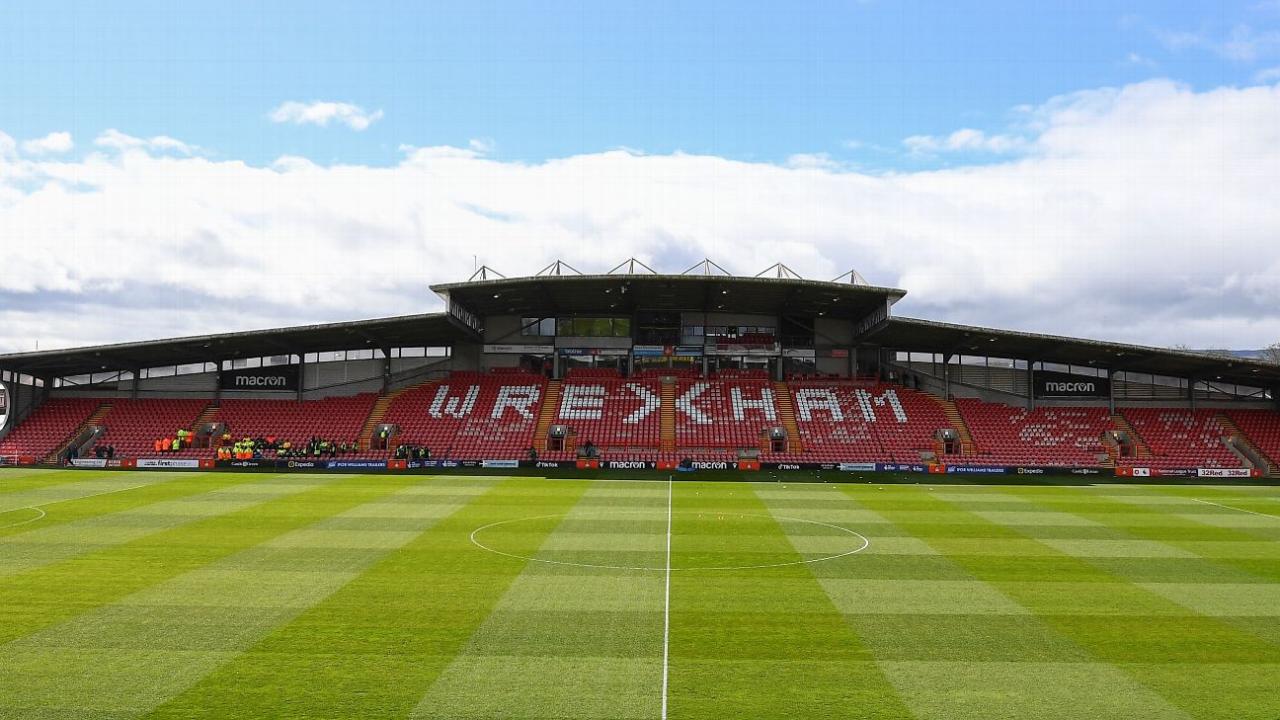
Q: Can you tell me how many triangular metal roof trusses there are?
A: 6